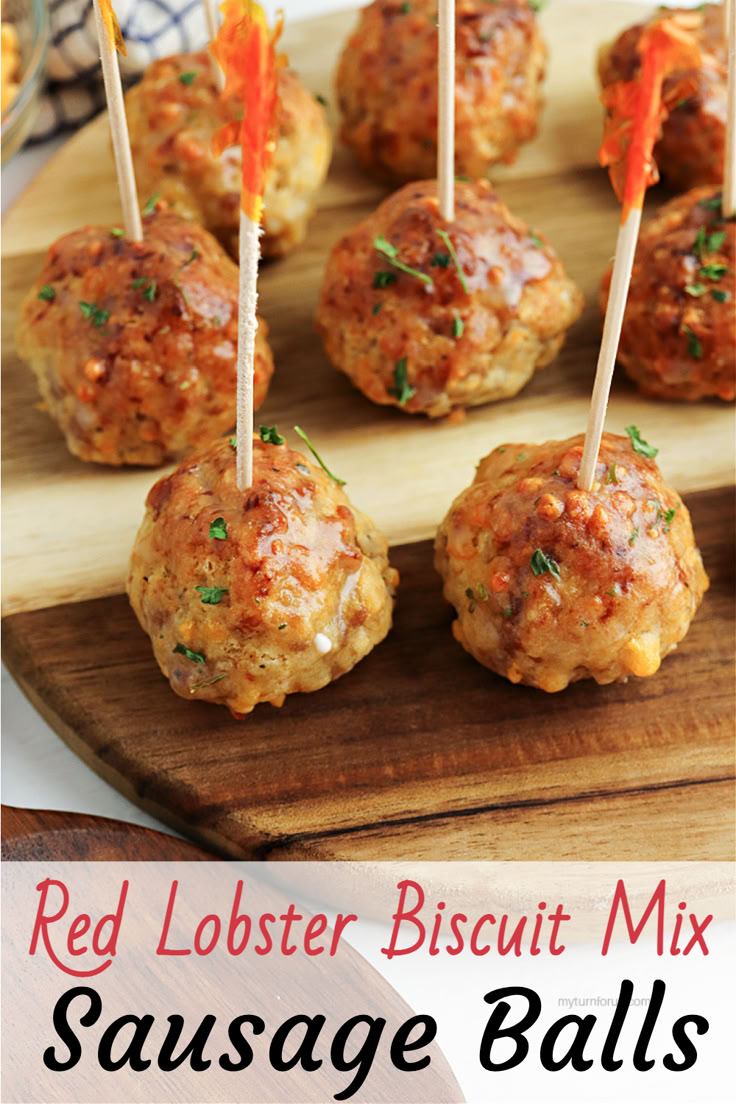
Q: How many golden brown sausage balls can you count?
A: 8